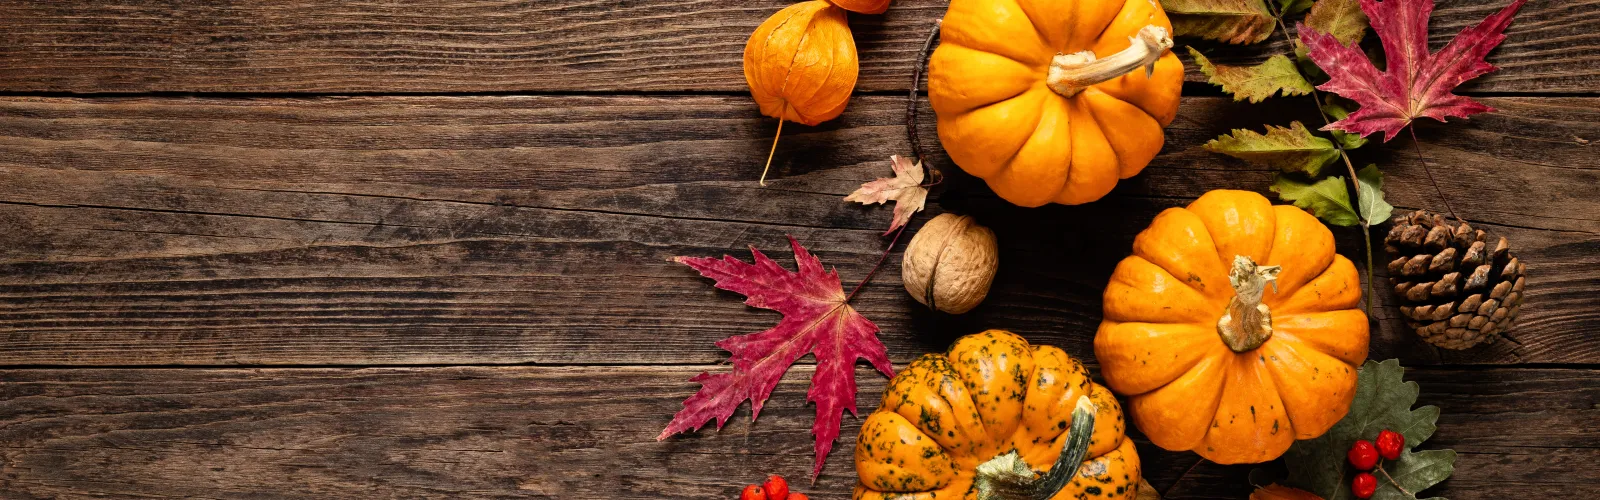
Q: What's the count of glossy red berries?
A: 6